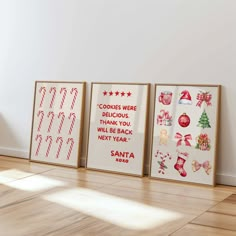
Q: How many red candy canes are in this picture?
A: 14